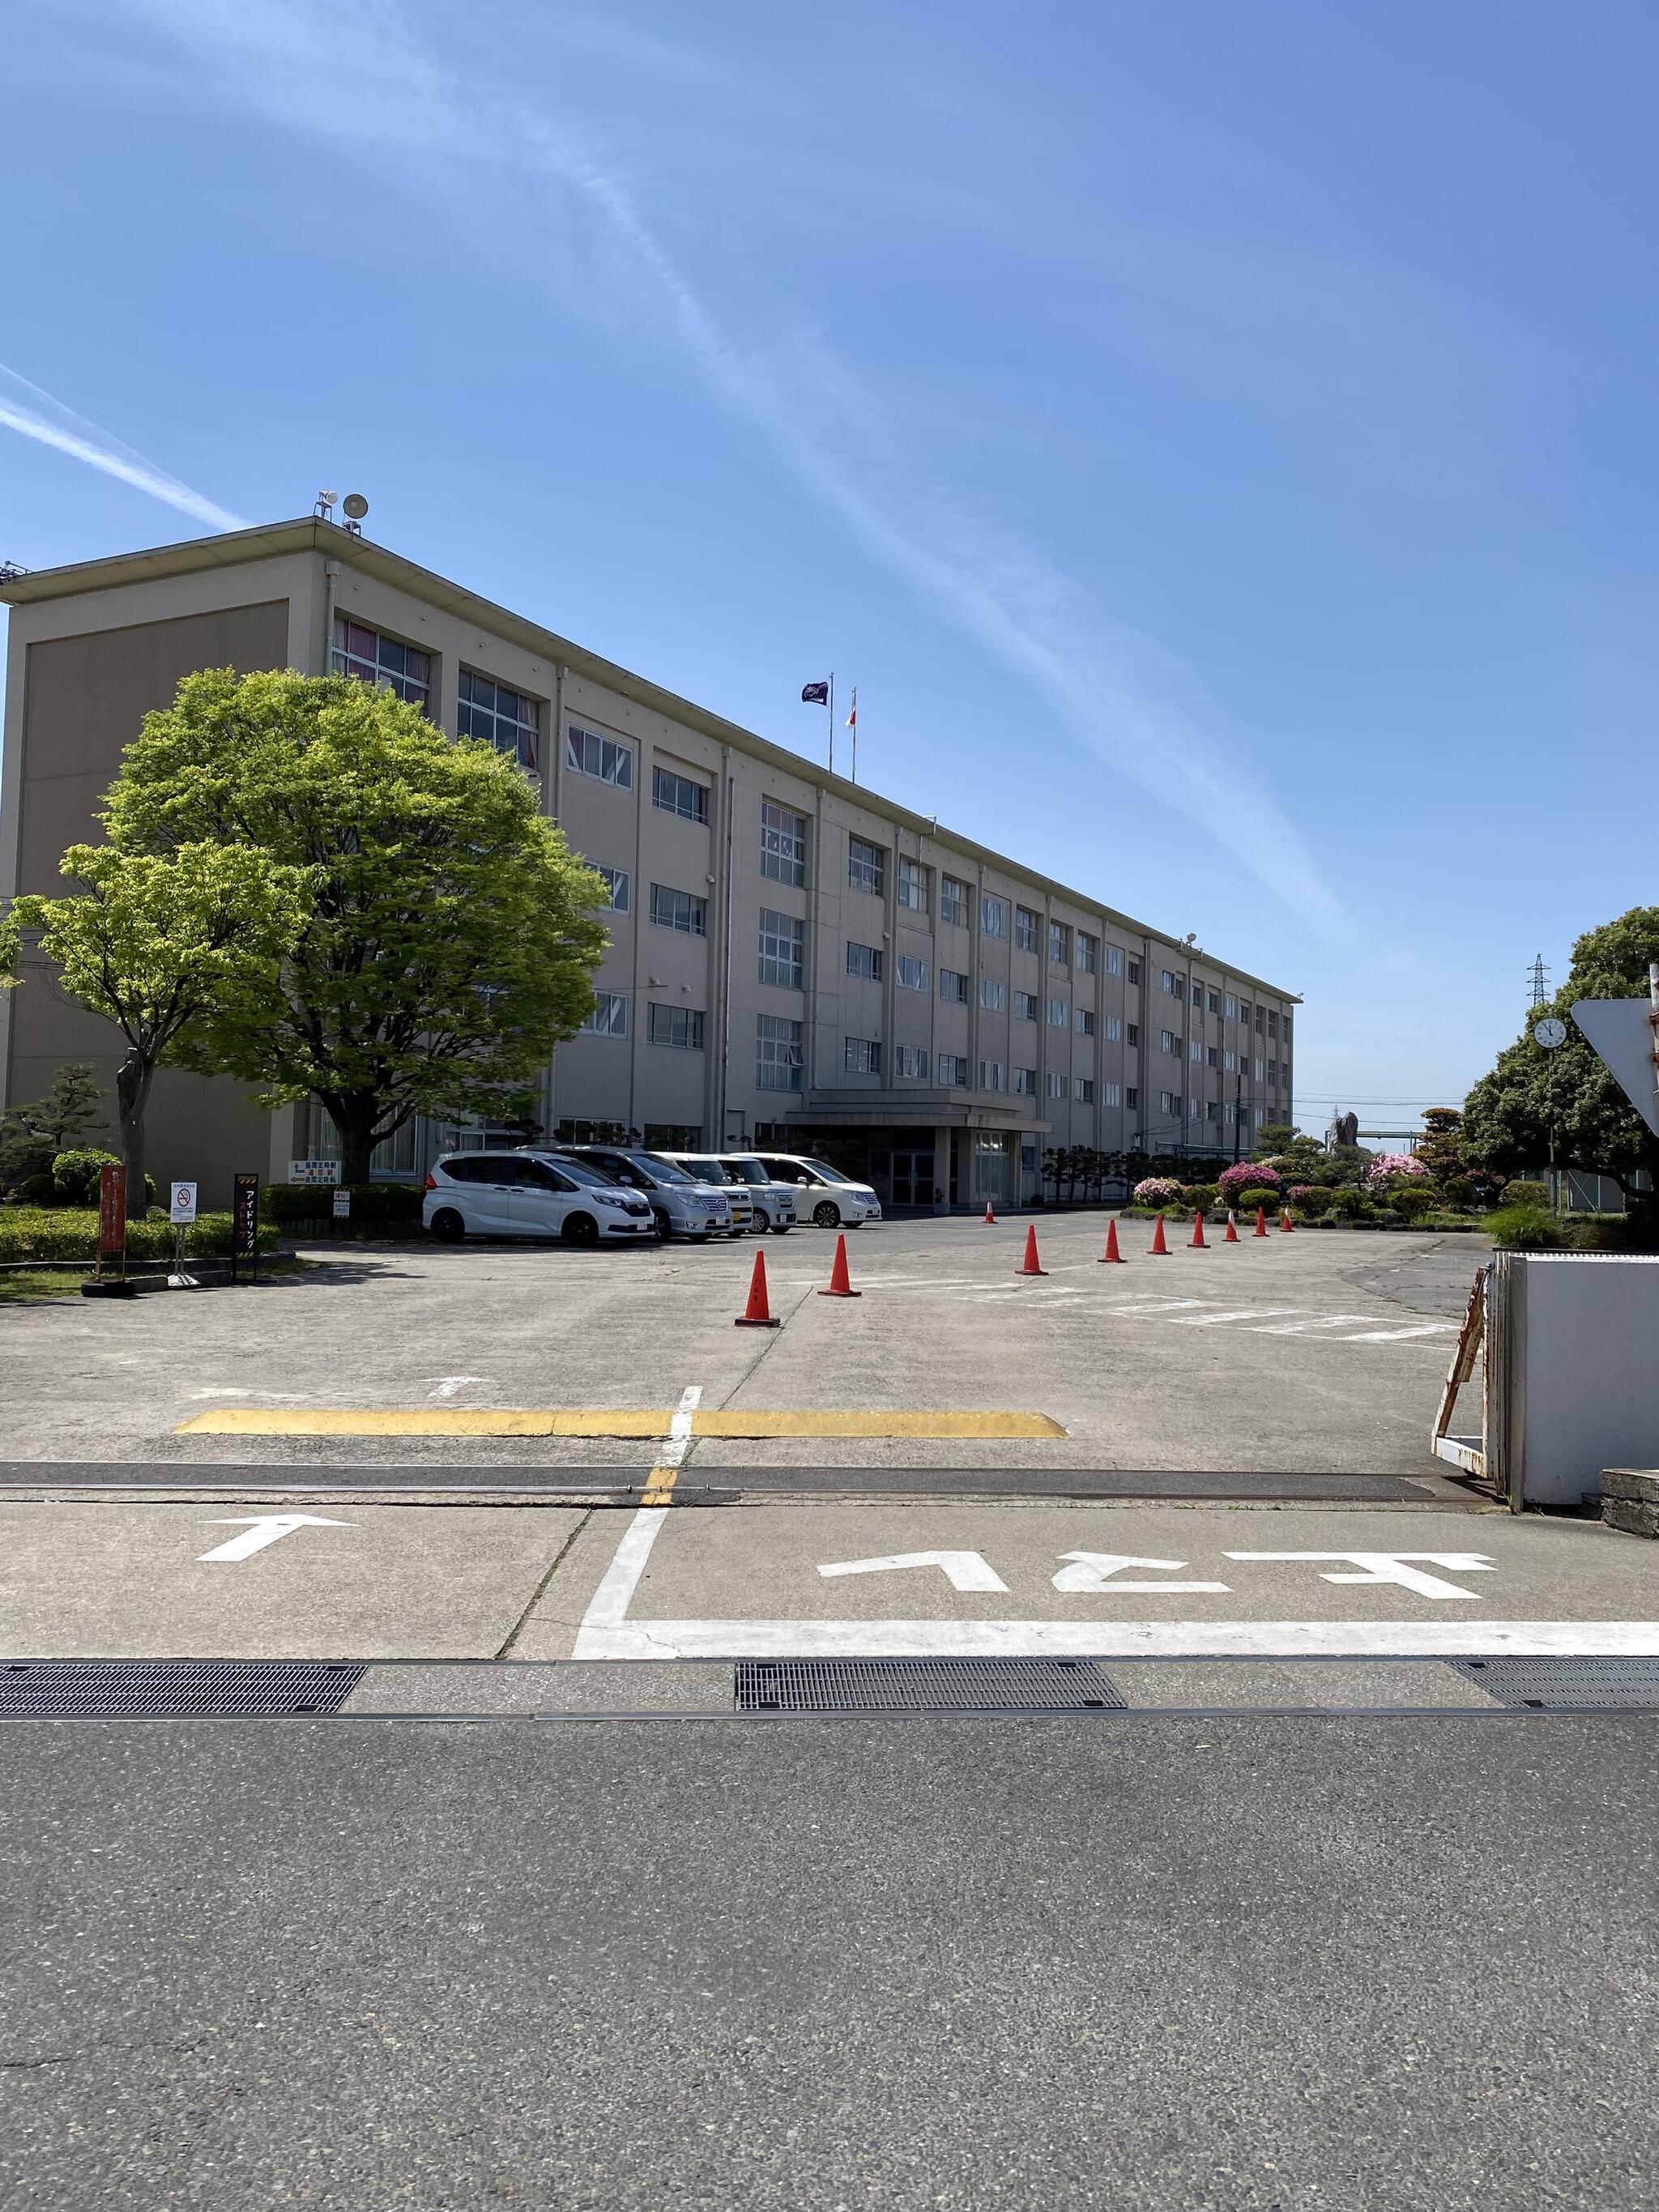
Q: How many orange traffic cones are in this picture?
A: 10